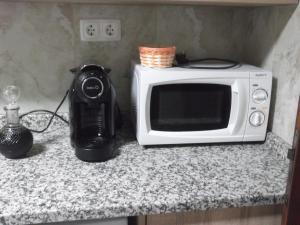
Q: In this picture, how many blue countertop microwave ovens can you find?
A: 0